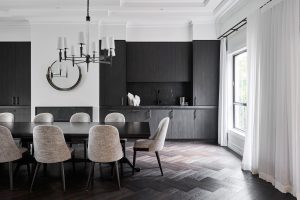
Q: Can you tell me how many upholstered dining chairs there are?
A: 8